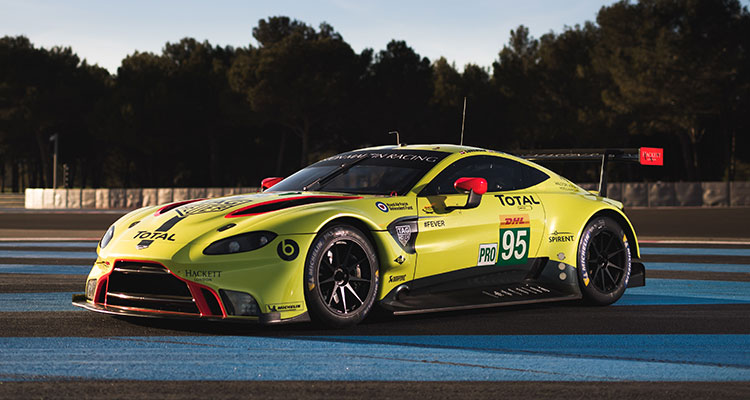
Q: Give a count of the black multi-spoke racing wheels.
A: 2